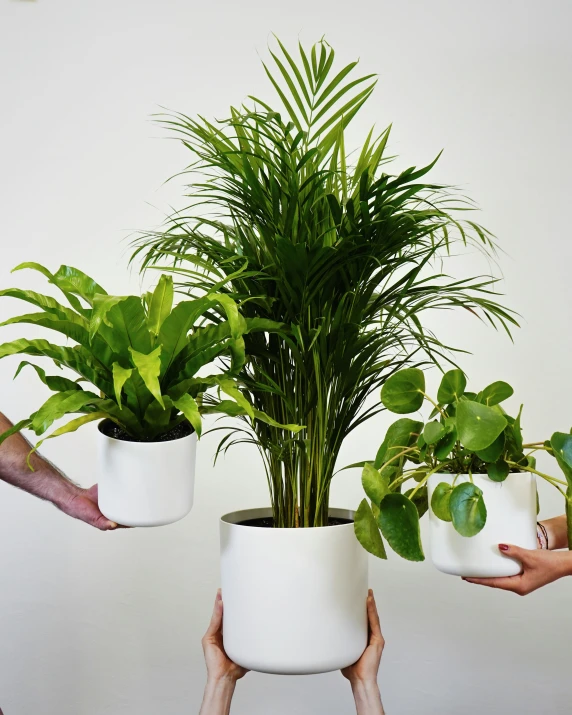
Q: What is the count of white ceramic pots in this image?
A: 3